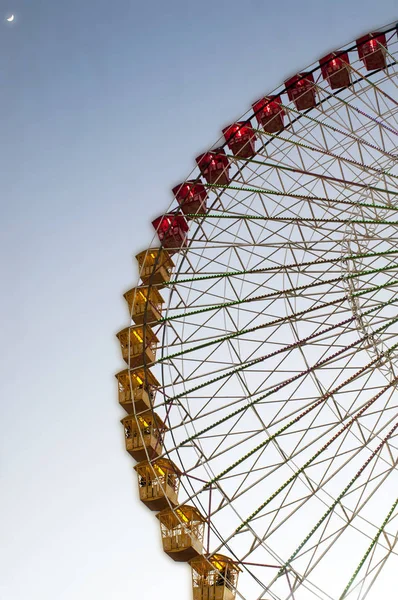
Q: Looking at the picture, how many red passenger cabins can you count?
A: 8